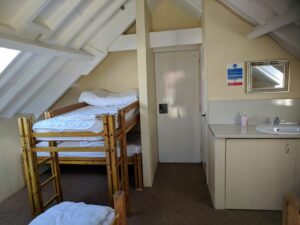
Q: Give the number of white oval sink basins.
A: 1